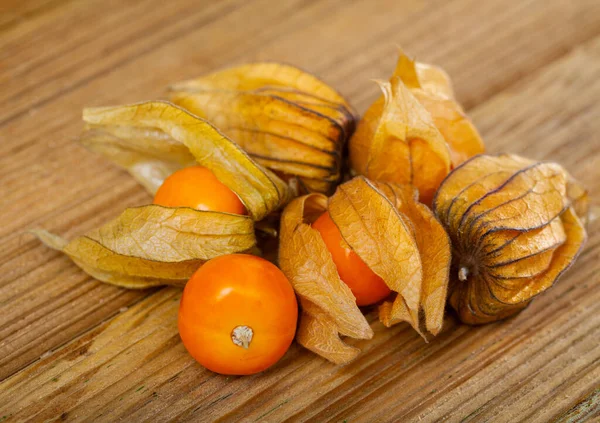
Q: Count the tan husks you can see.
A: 5